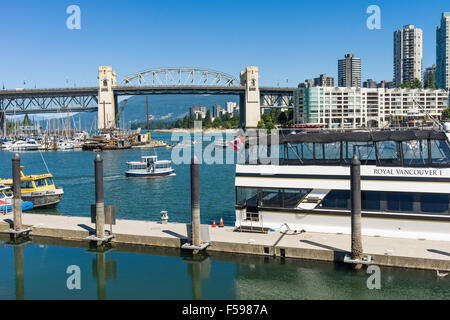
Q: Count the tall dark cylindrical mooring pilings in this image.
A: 4